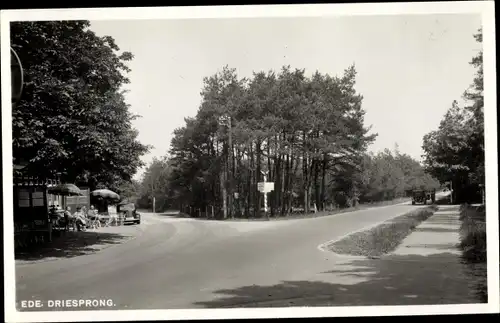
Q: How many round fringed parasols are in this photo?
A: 2